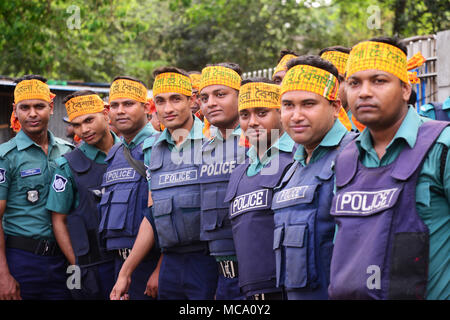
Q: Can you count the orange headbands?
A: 11